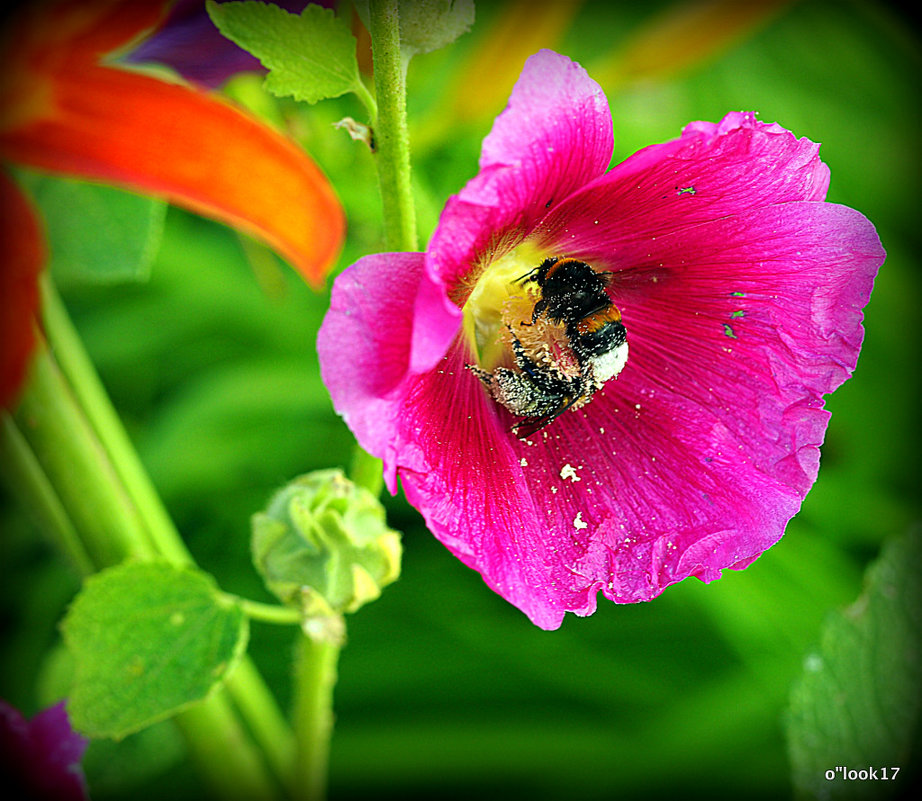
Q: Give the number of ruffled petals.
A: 5